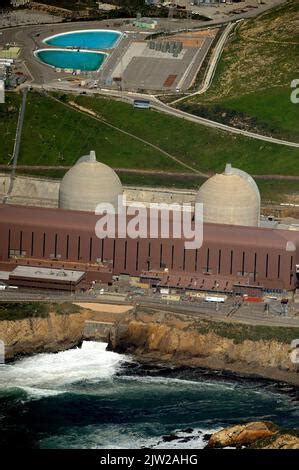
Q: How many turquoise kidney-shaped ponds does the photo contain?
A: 2